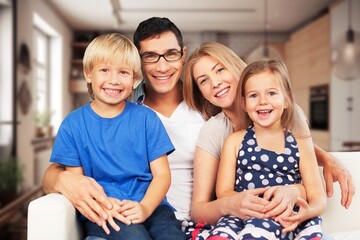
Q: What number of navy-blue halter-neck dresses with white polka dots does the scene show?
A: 1